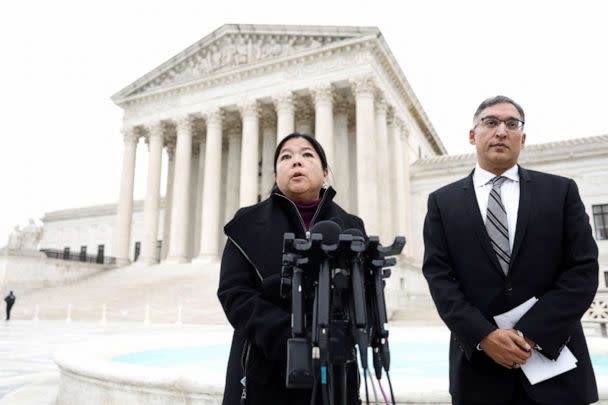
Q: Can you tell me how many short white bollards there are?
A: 5